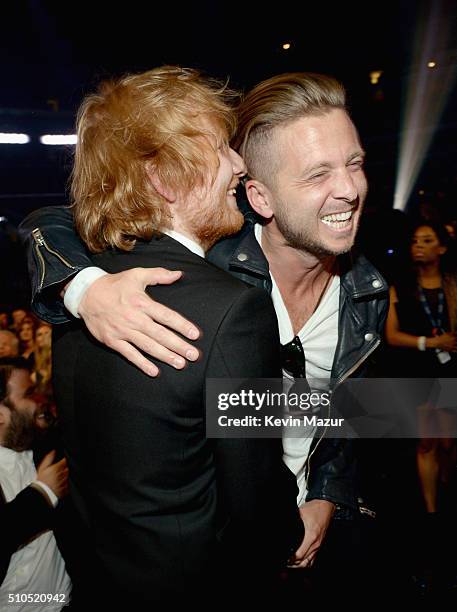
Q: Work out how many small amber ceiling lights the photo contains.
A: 3